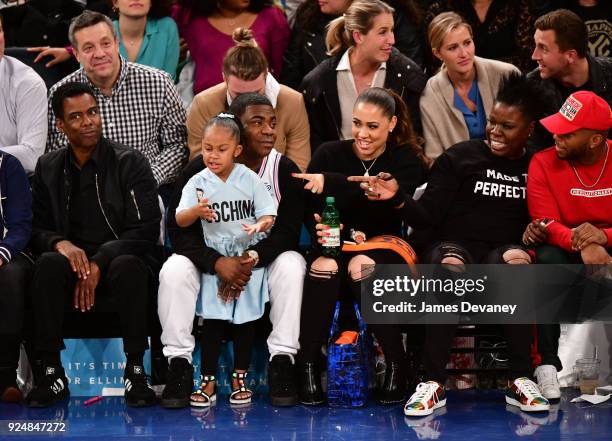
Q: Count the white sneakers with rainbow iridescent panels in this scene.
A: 2